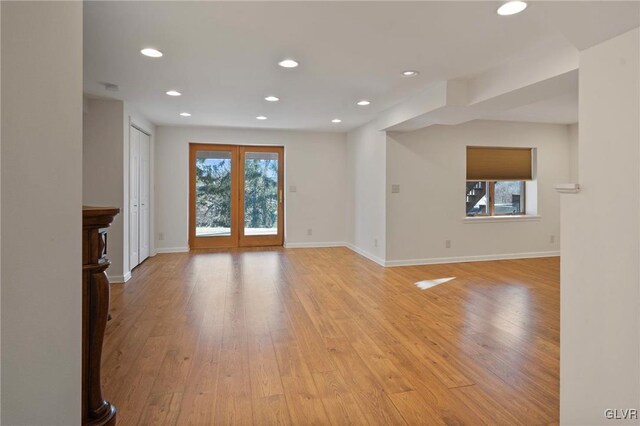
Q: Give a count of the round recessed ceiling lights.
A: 10